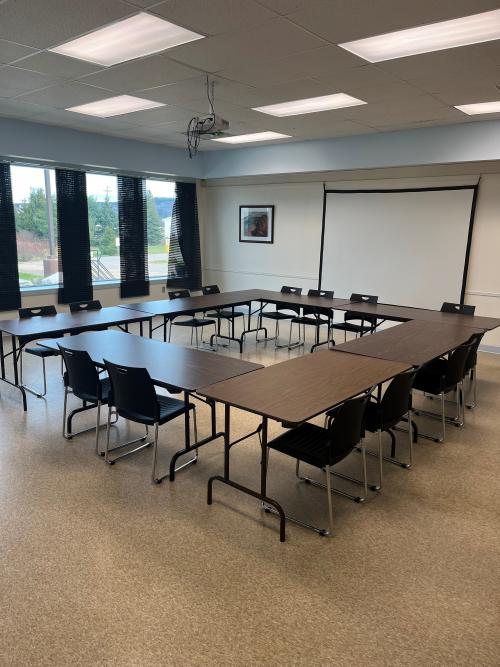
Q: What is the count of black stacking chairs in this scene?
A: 14